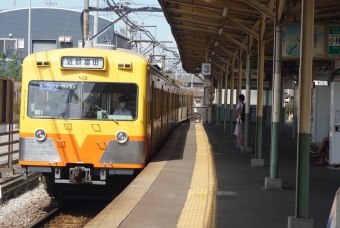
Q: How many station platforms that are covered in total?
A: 1